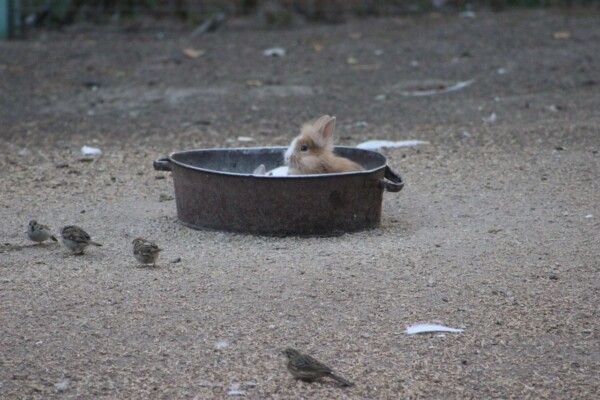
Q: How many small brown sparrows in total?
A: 4